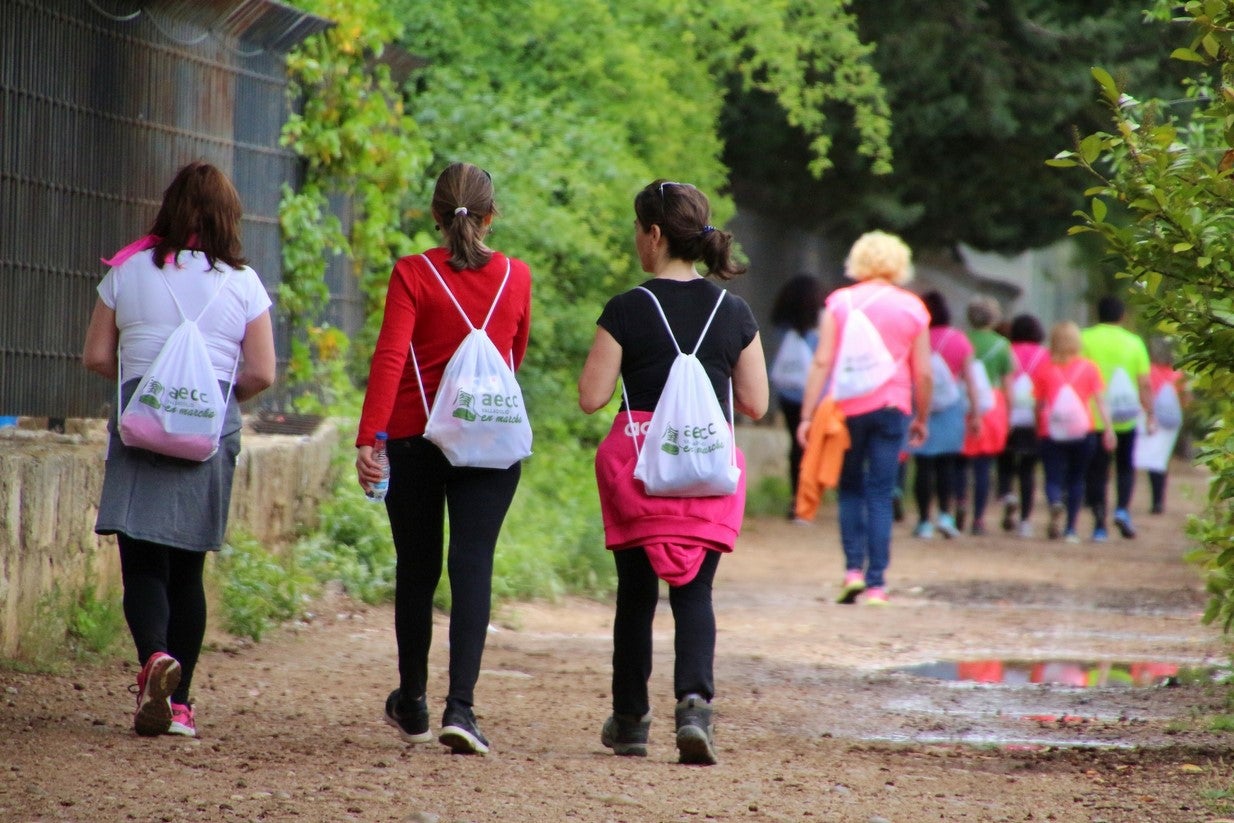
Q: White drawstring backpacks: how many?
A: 11